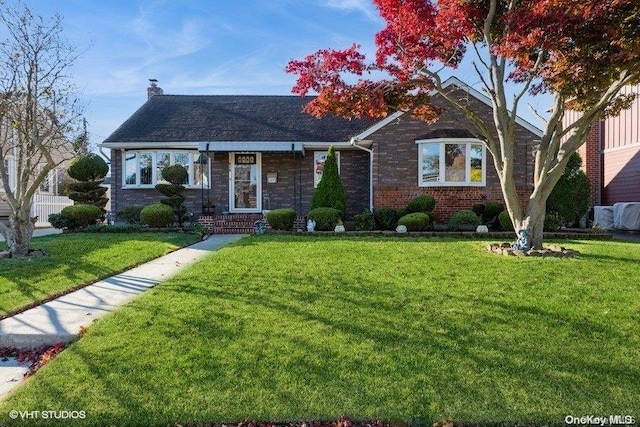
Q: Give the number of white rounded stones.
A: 3